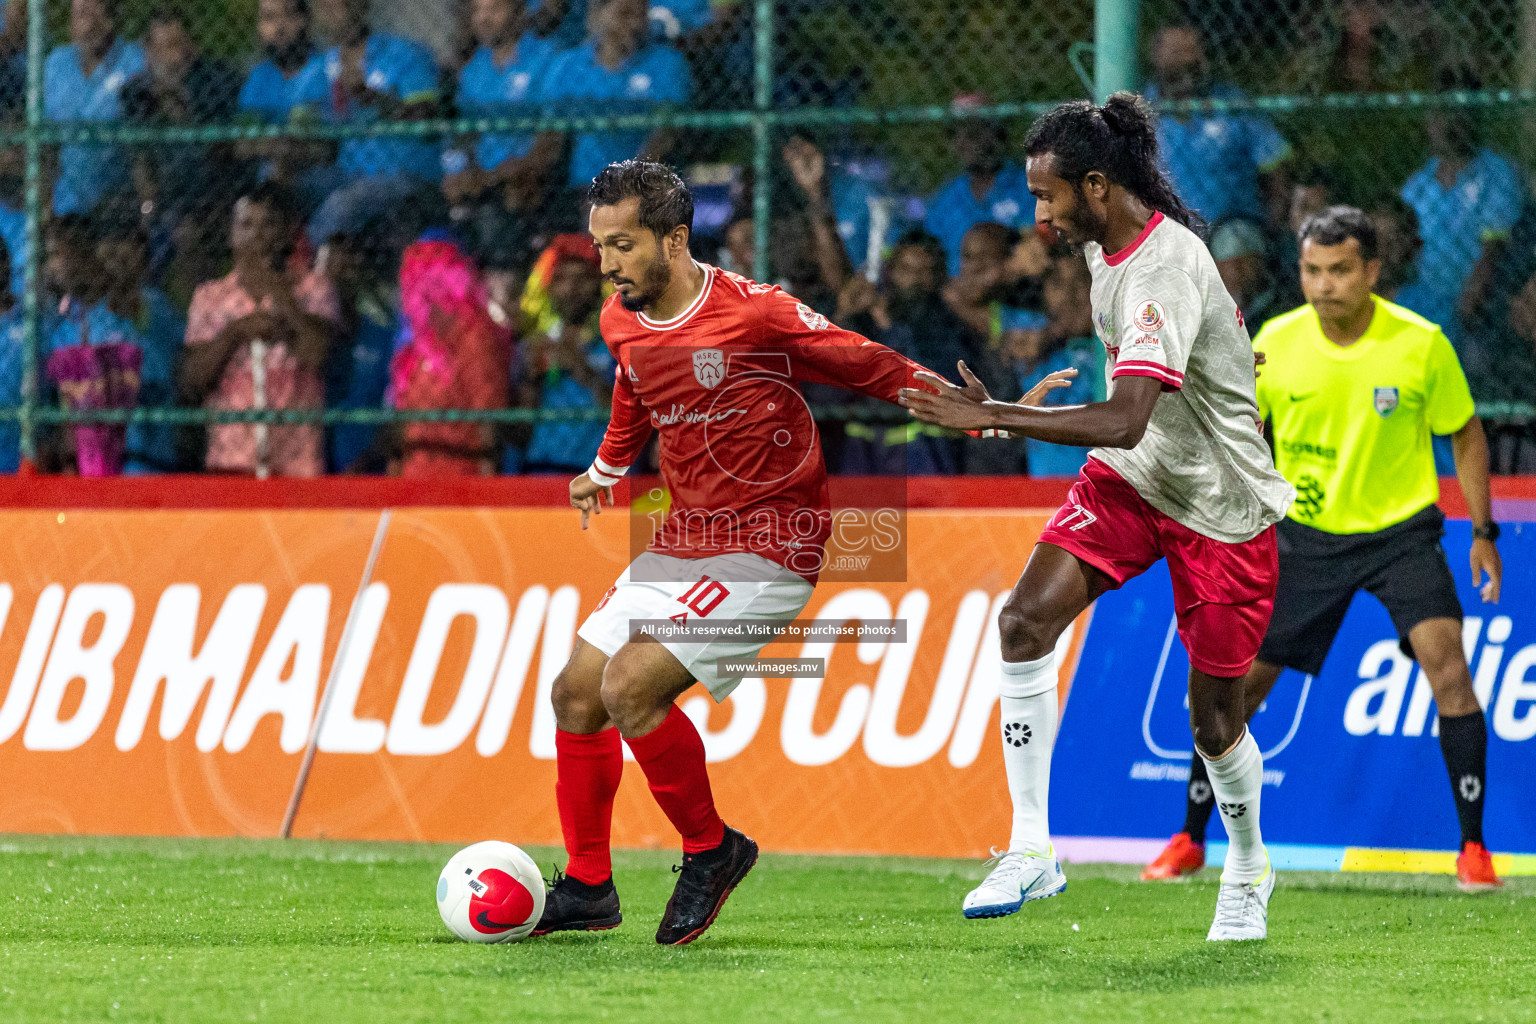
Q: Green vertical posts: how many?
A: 3